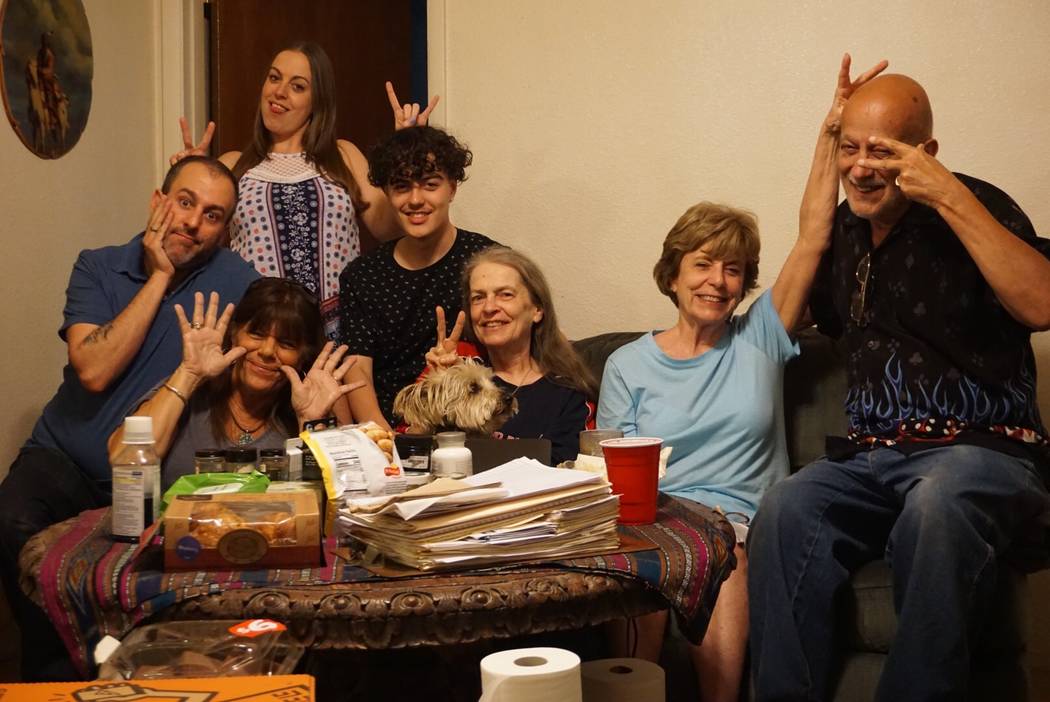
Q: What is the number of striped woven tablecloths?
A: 1